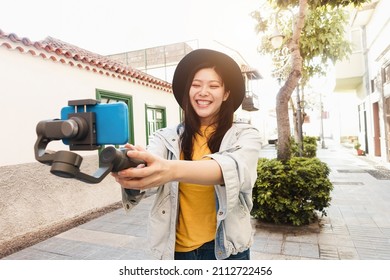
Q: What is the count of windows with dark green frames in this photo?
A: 2